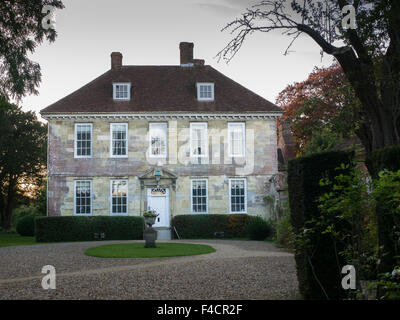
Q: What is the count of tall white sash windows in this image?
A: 9